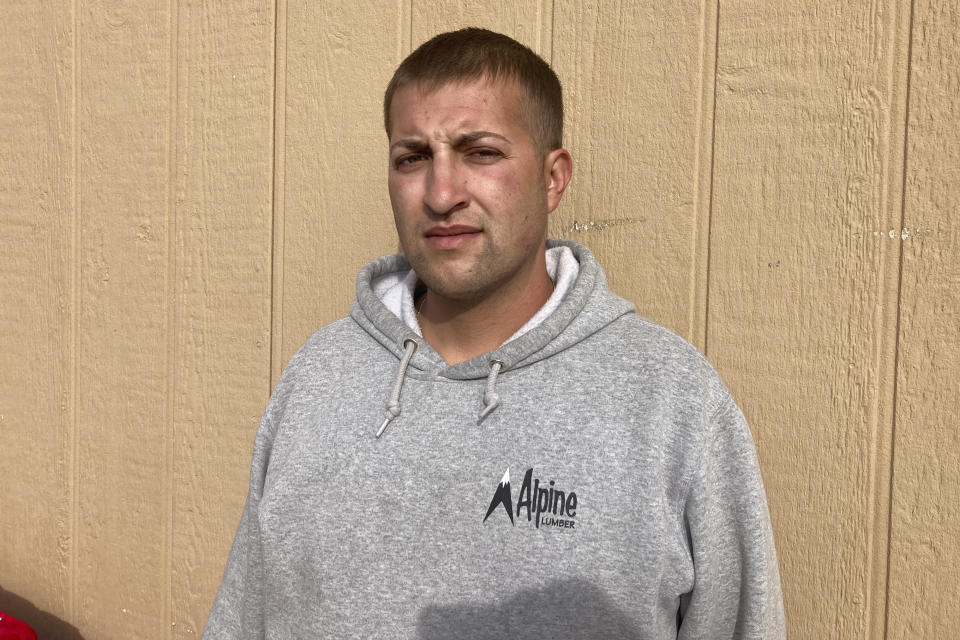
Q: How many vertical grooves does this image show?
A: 7